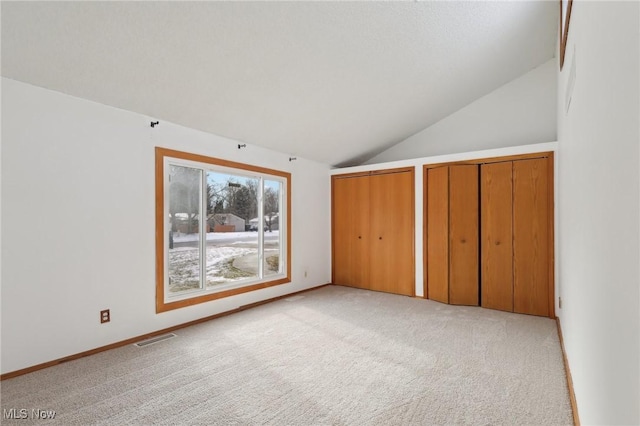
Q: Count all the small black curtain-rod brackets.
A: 3